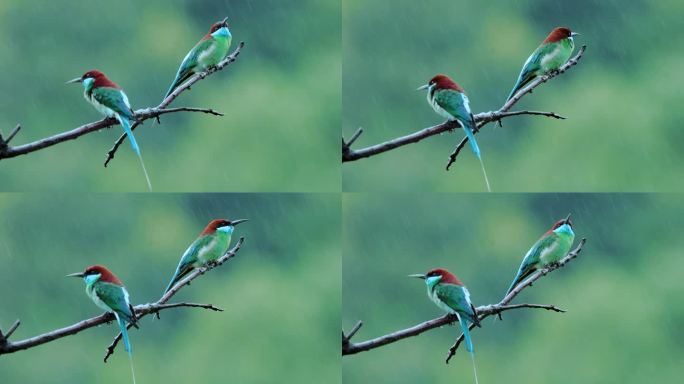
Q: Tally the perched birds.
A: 8